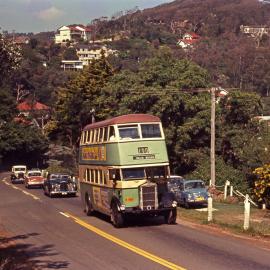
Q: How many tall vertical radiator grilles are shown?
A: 1